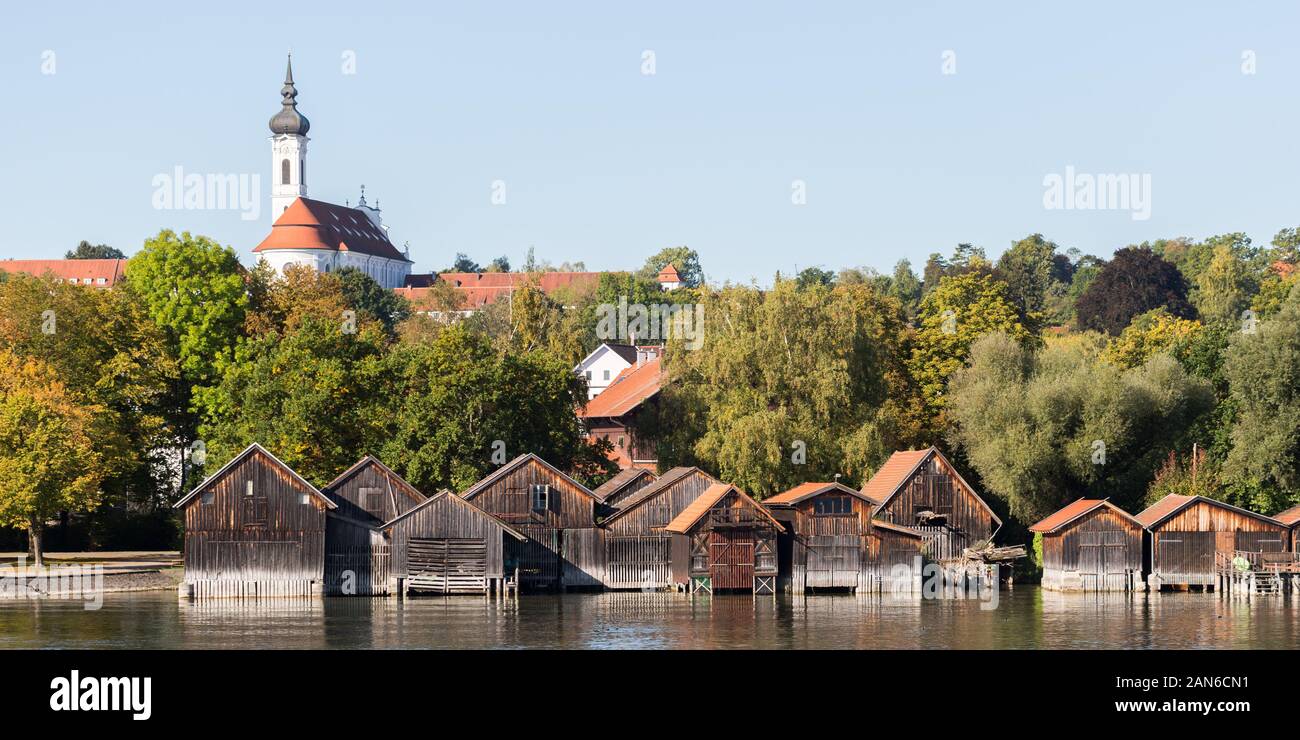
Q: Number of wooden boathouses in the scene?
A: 12